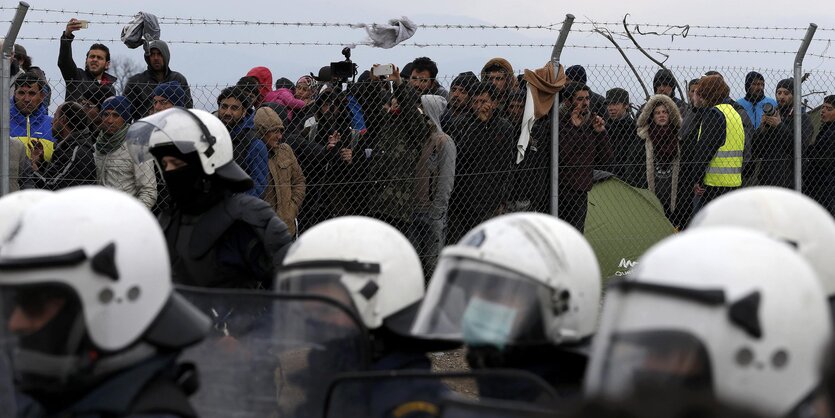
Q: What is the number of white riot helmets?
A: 7